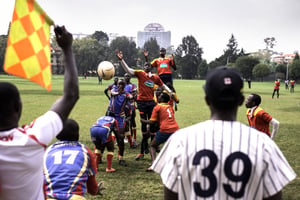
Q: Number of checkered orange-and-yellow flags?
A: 1